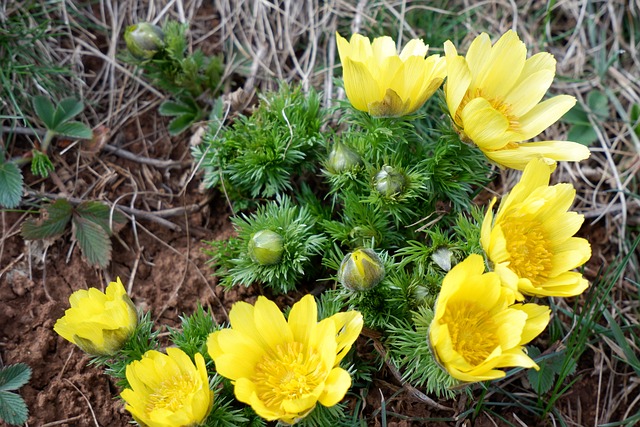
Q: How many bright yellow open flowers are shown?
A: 7